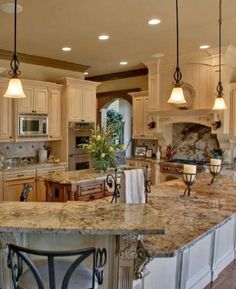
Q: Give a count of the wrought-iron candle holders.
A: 2